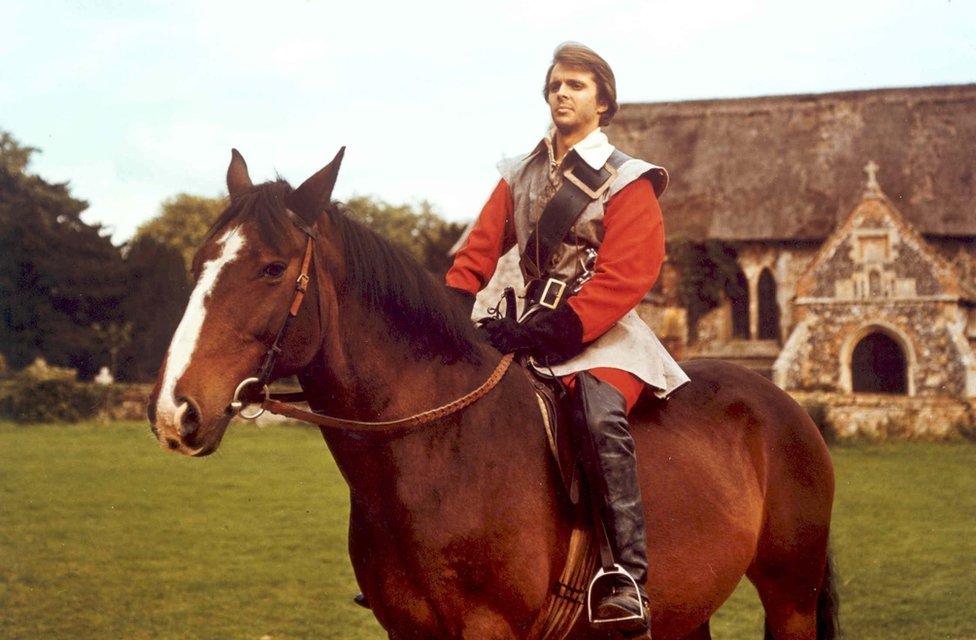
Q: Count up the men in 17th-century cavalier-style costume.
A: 1